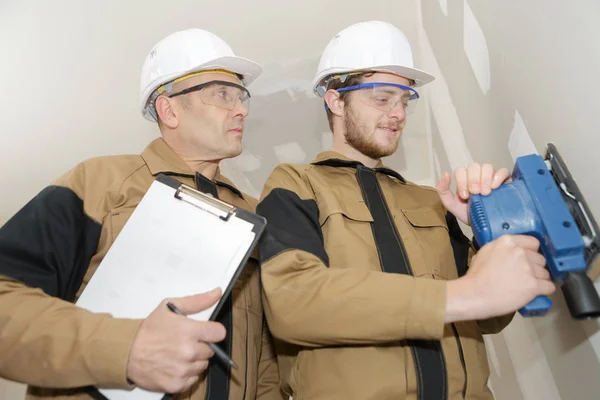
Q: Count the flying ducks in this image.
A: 0